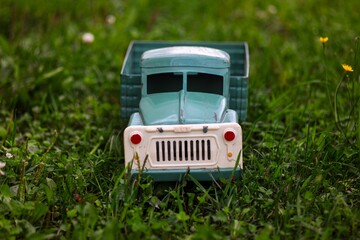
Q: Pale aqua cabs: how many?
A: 1